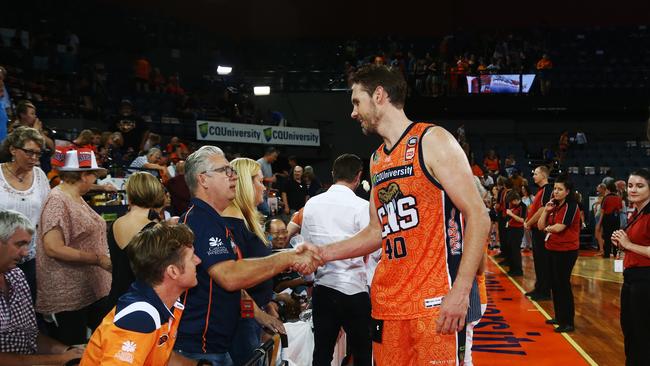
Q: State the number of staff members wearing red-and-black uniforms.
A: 6